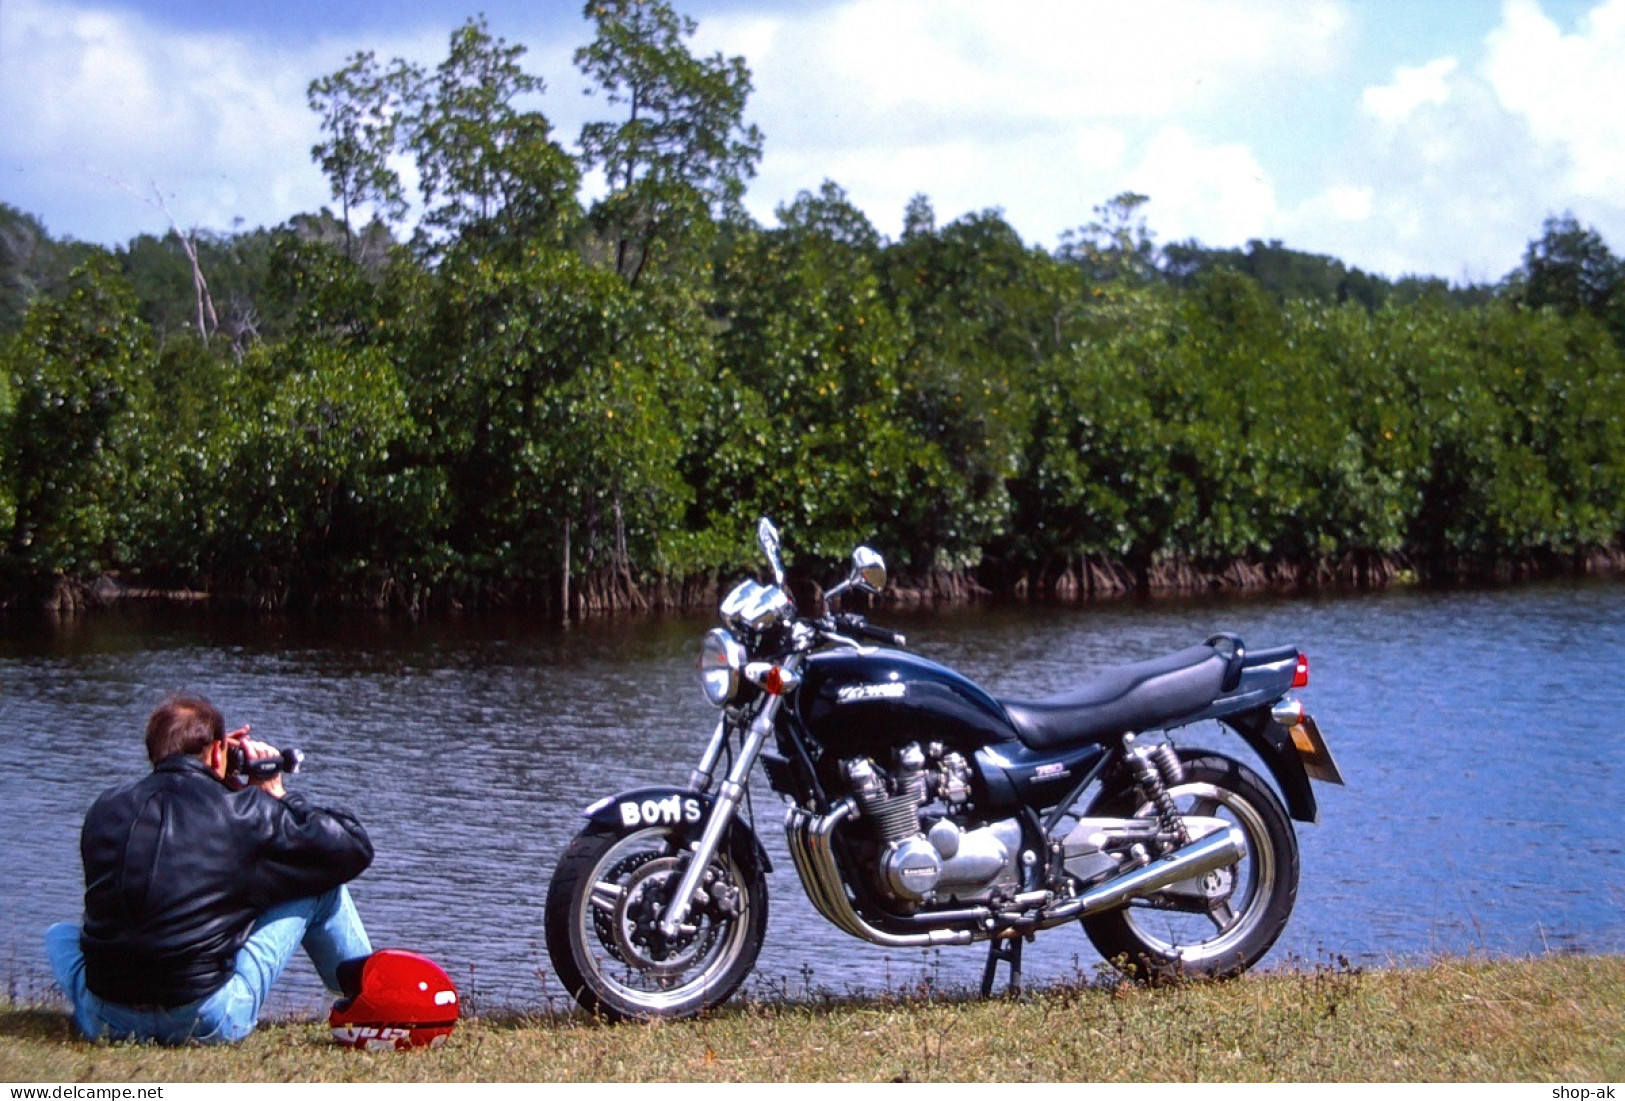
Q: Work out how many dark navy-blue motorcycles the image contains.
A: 1